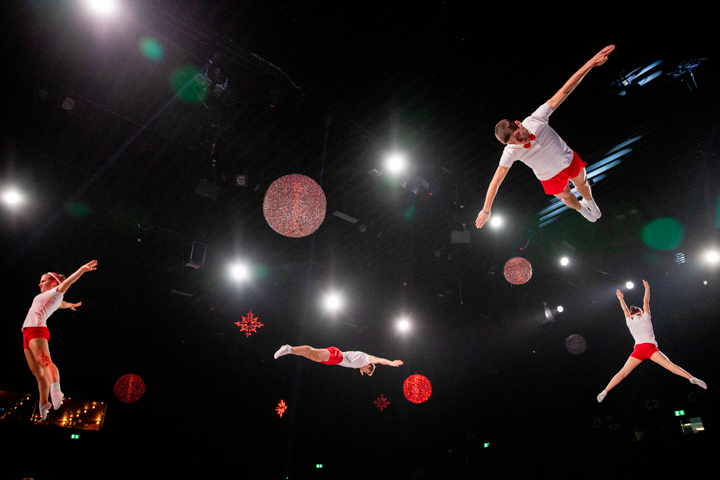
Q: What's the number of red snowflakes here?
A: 3